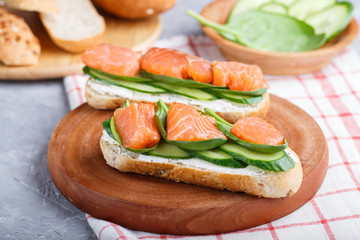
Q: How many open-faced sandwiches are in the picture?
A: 2